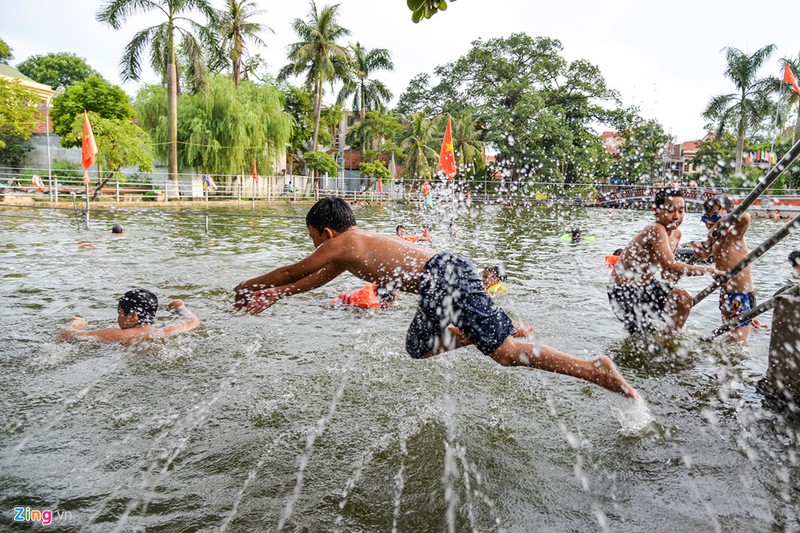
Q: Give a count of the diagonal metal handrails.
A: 3